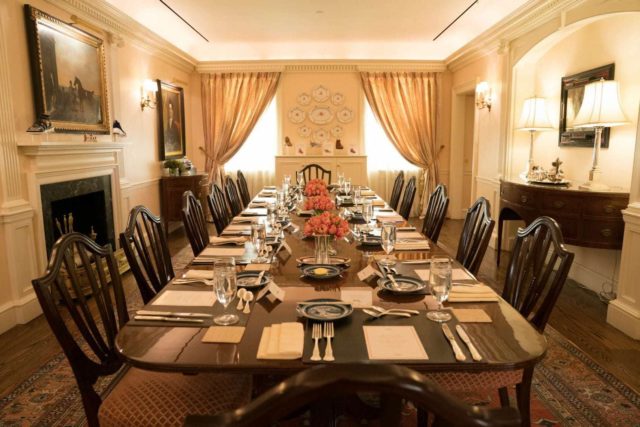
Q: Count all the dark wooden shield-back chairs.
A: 13